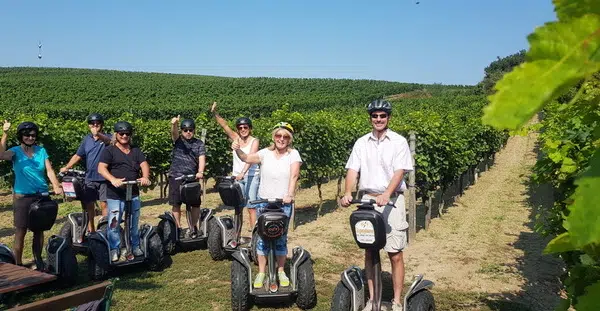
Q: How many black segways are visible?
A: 7